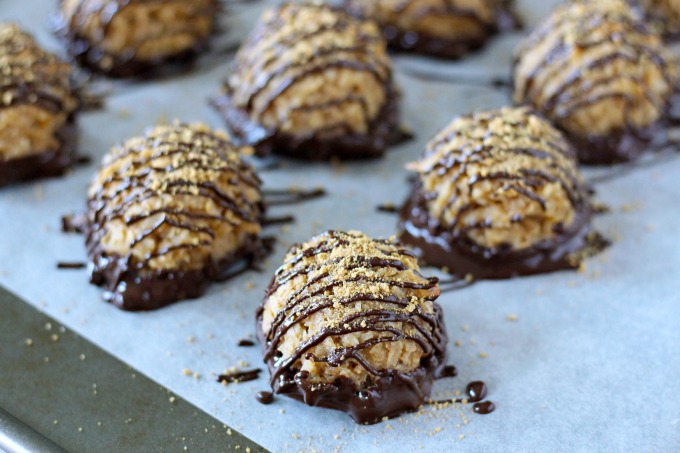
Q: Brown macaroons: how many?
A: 9